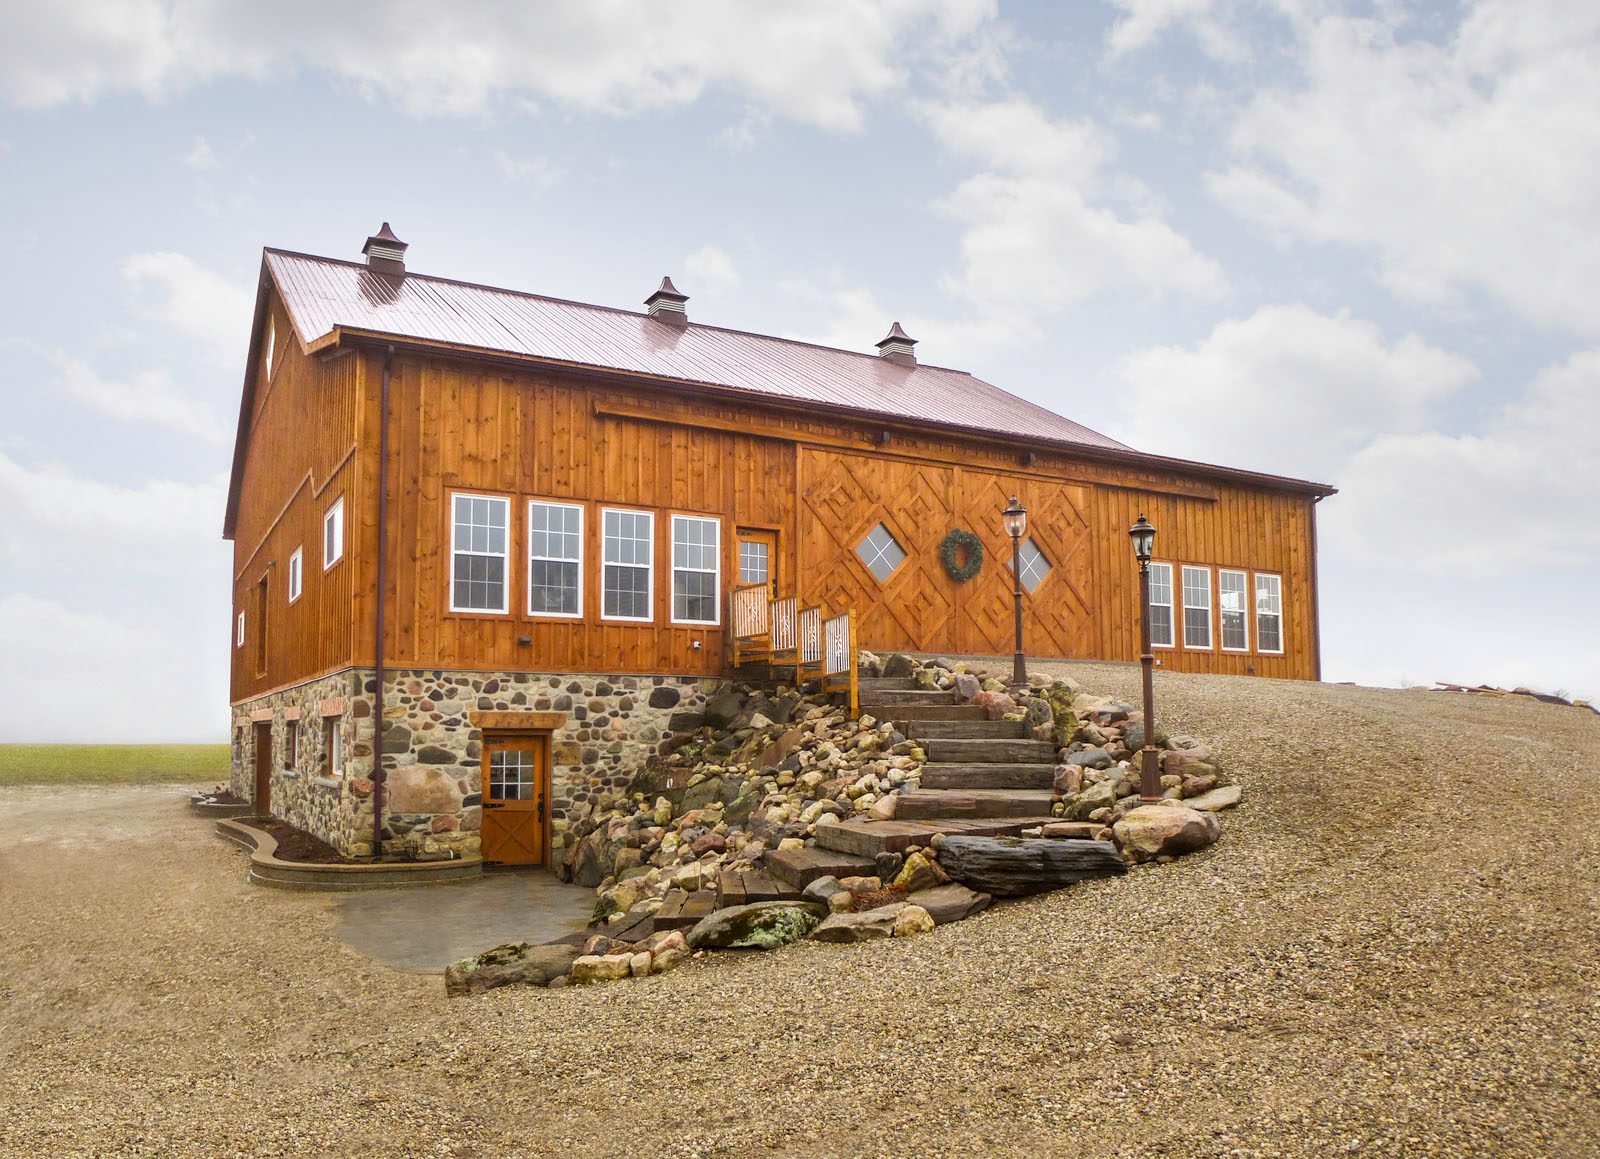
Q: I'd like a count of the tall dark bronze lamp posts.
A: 2